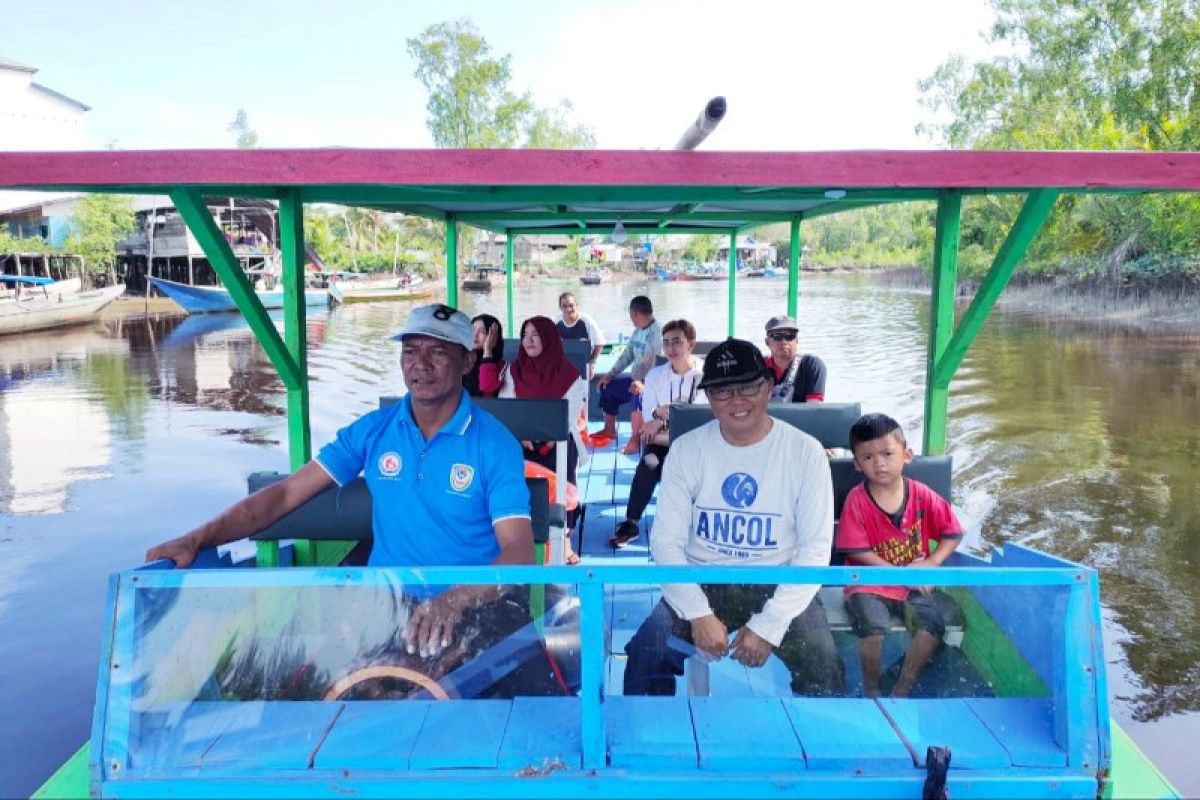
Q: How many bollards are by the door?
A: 0